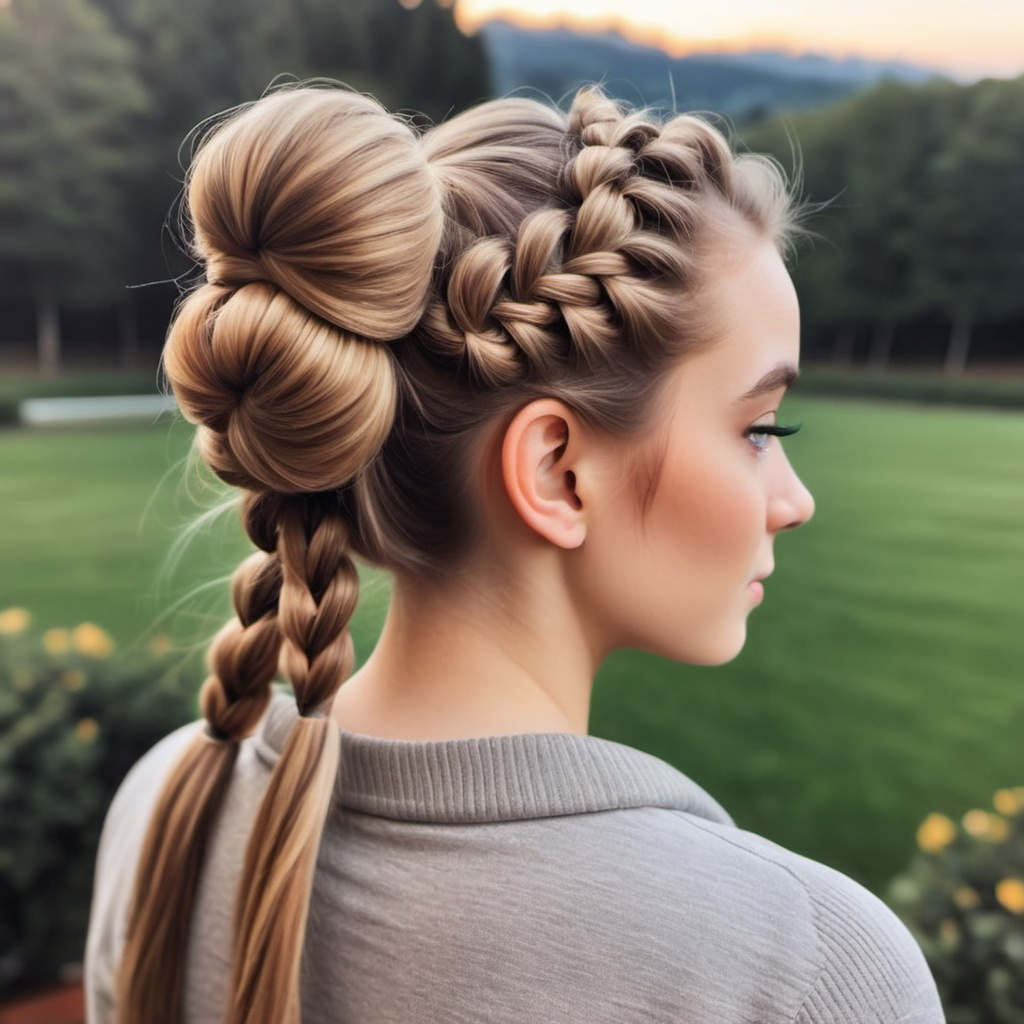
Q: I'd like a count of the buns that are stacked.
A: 2